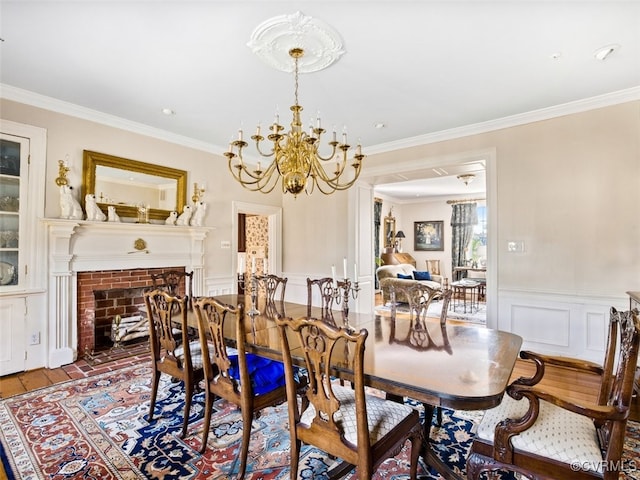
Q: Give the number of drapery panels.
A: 2